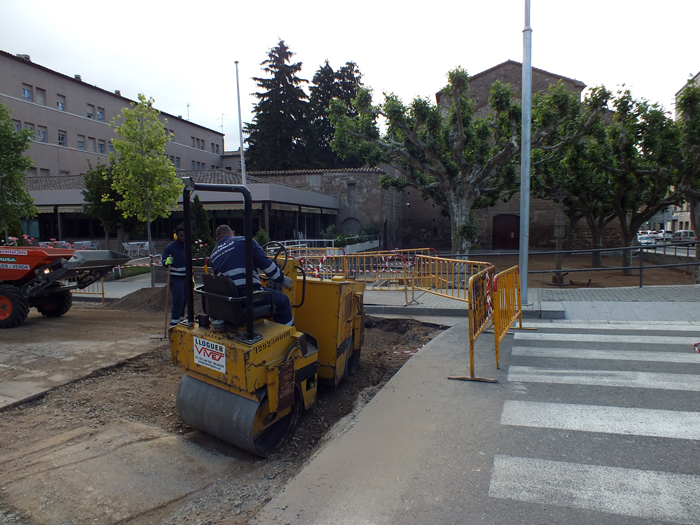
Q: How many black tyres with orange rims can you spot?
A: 2